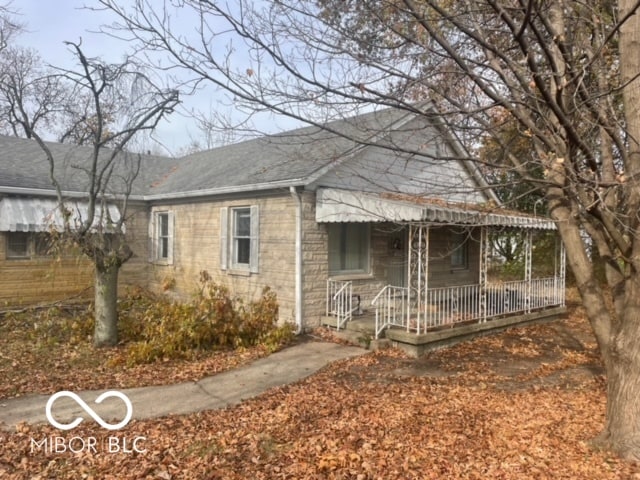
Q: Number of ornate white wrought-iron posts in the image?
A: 4